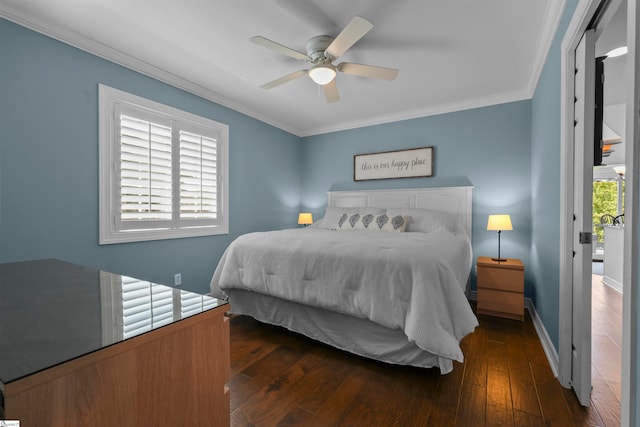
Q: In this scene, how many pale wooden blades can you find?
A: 5